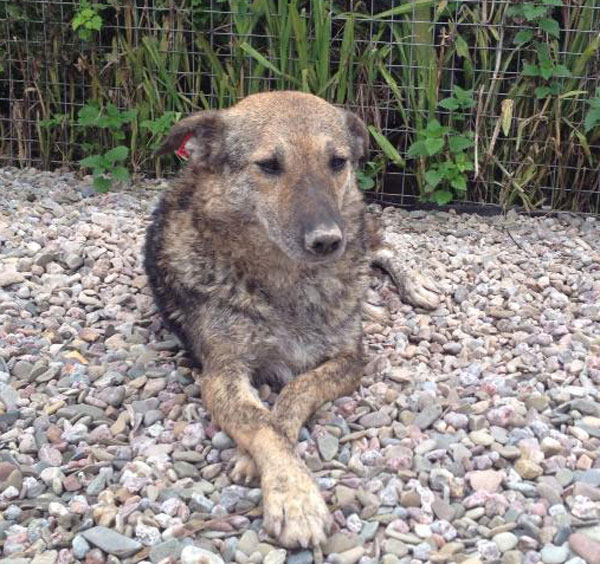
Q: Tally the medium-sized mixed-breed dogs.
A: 1